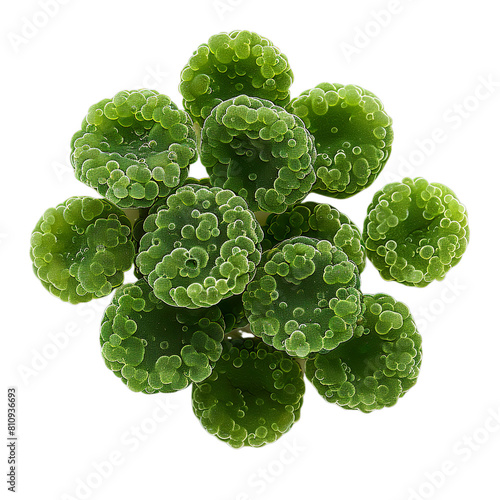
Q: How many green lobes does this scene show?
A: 12